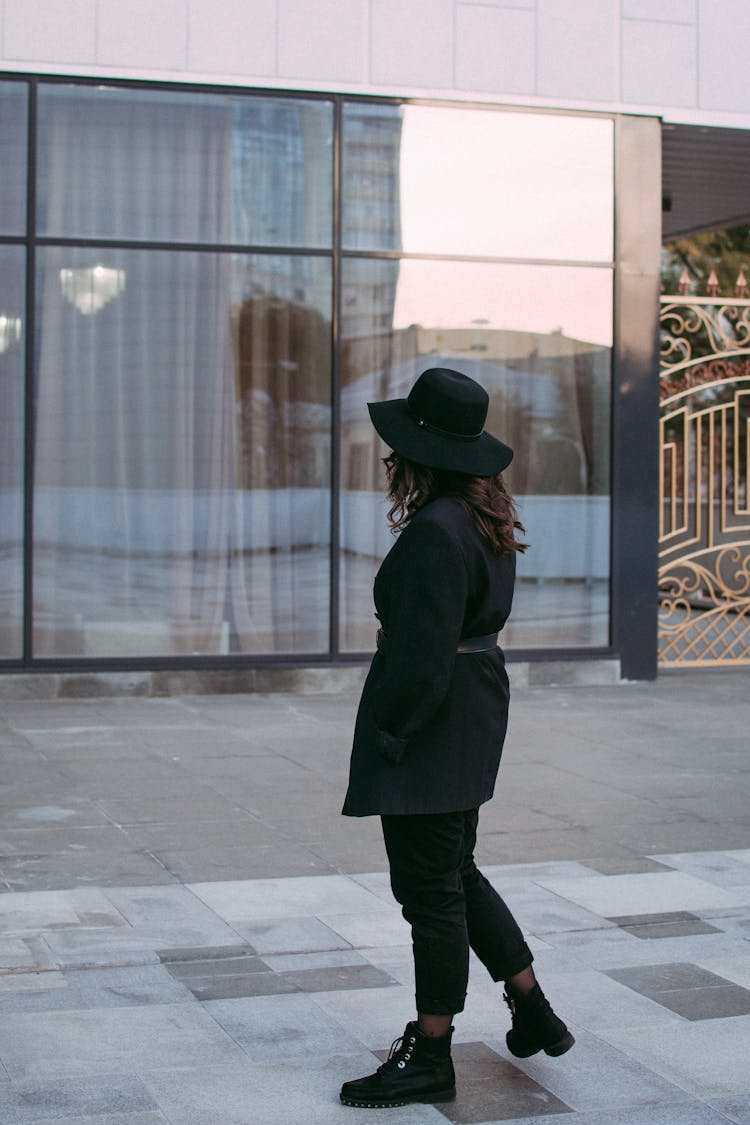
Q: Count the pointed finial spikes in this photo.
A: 3